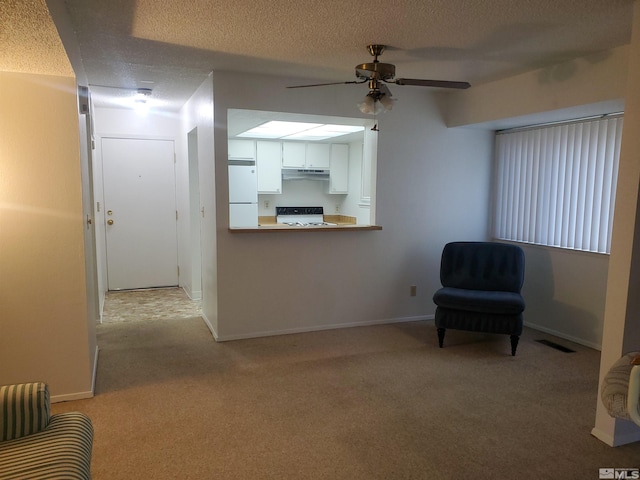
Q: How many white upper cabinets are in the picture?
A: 5